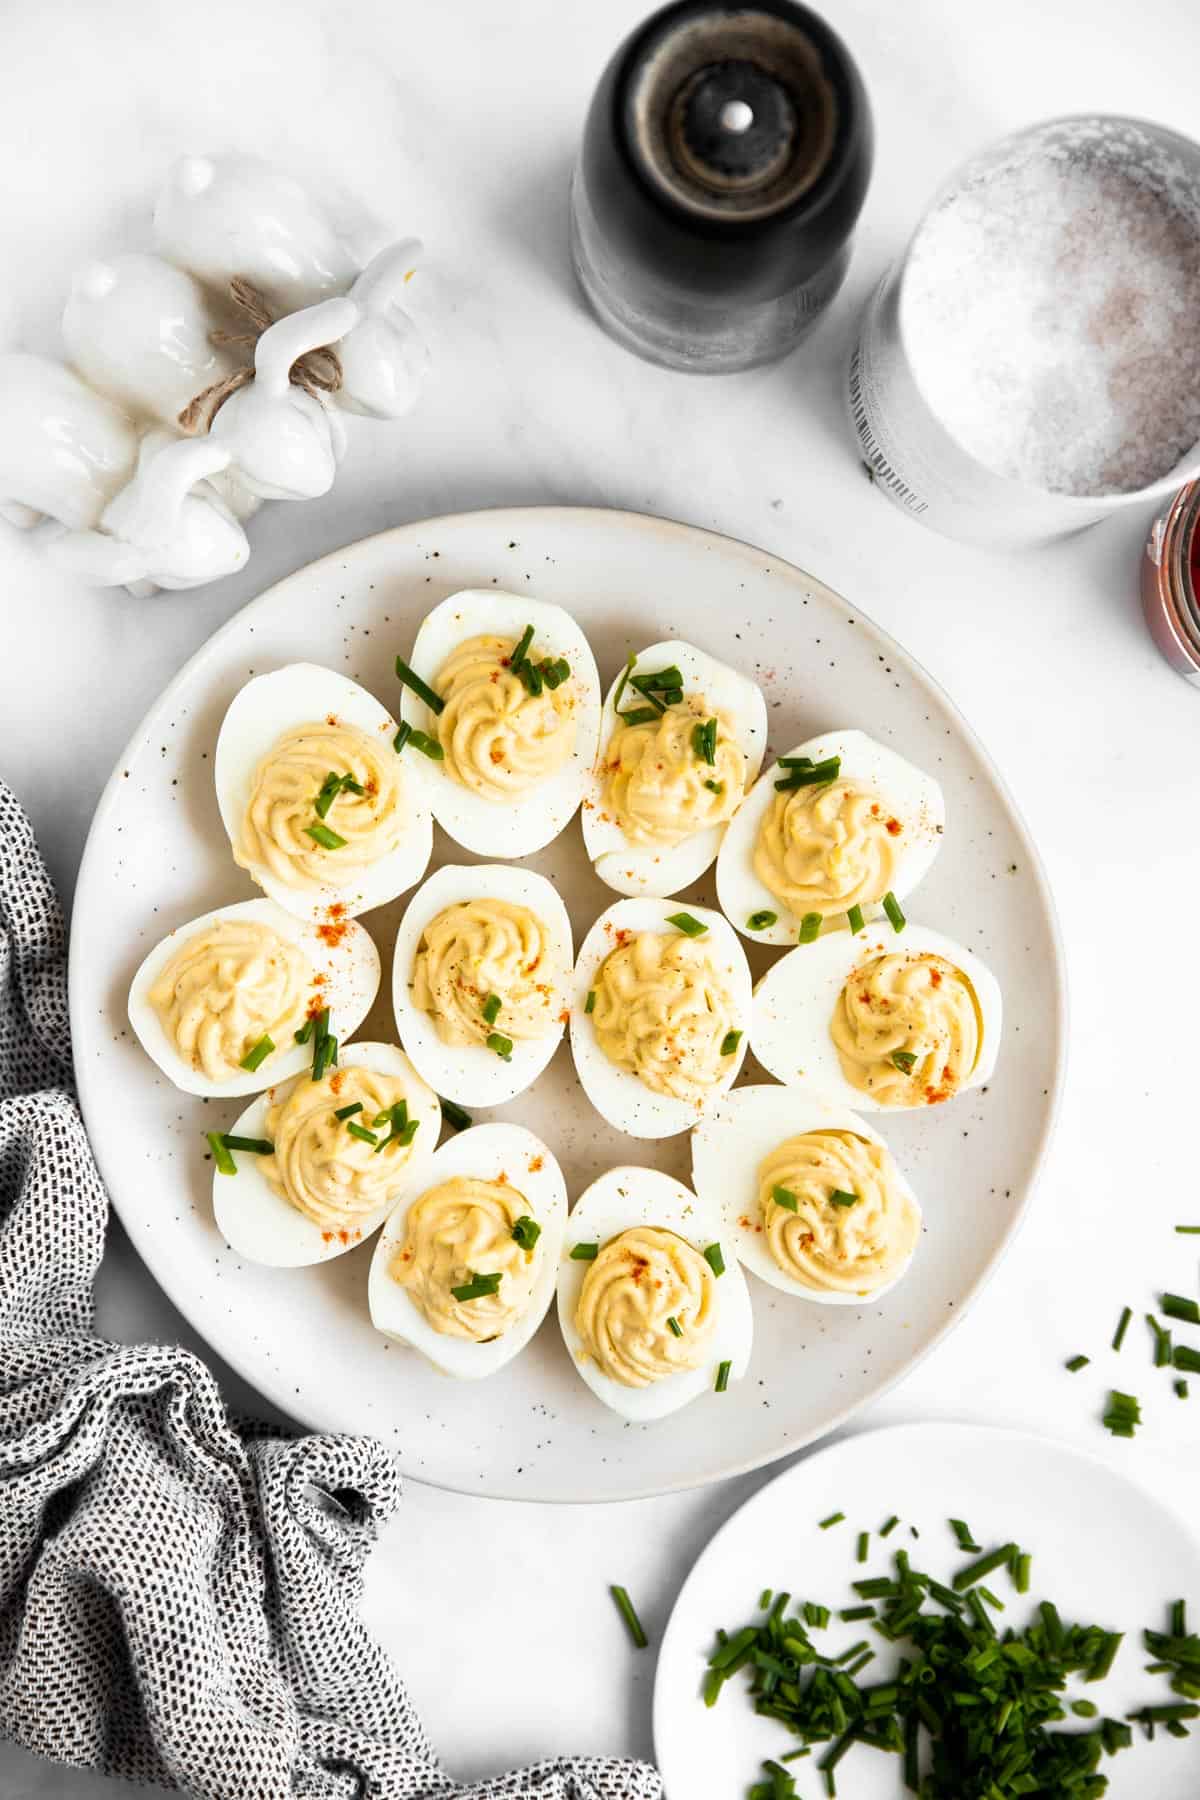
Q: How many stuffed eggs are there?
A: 12